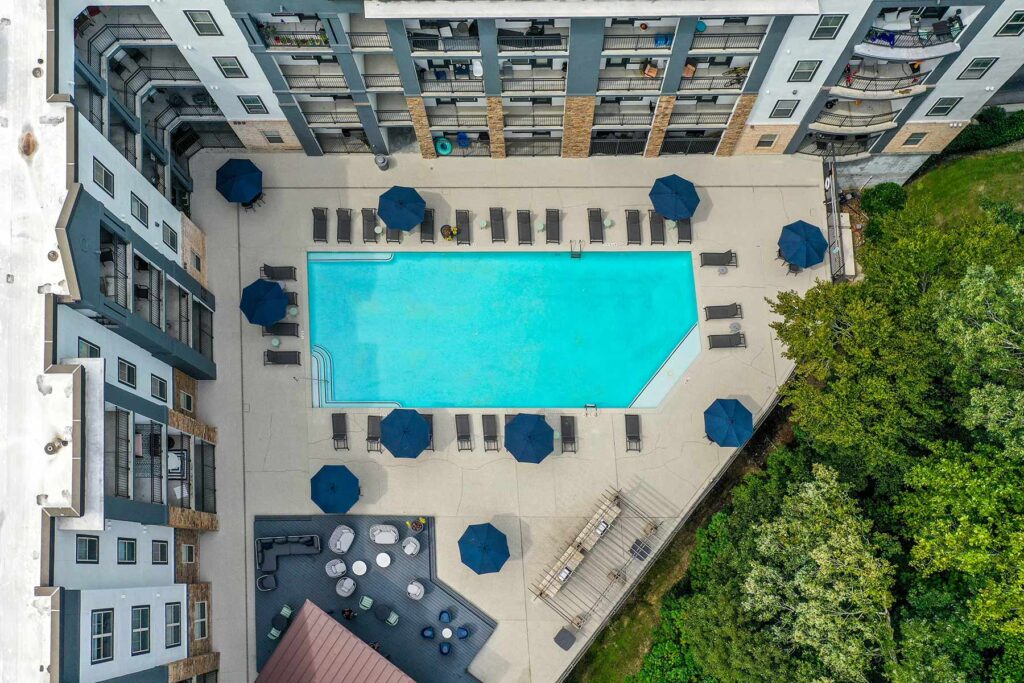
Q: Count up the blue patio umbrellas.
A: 10